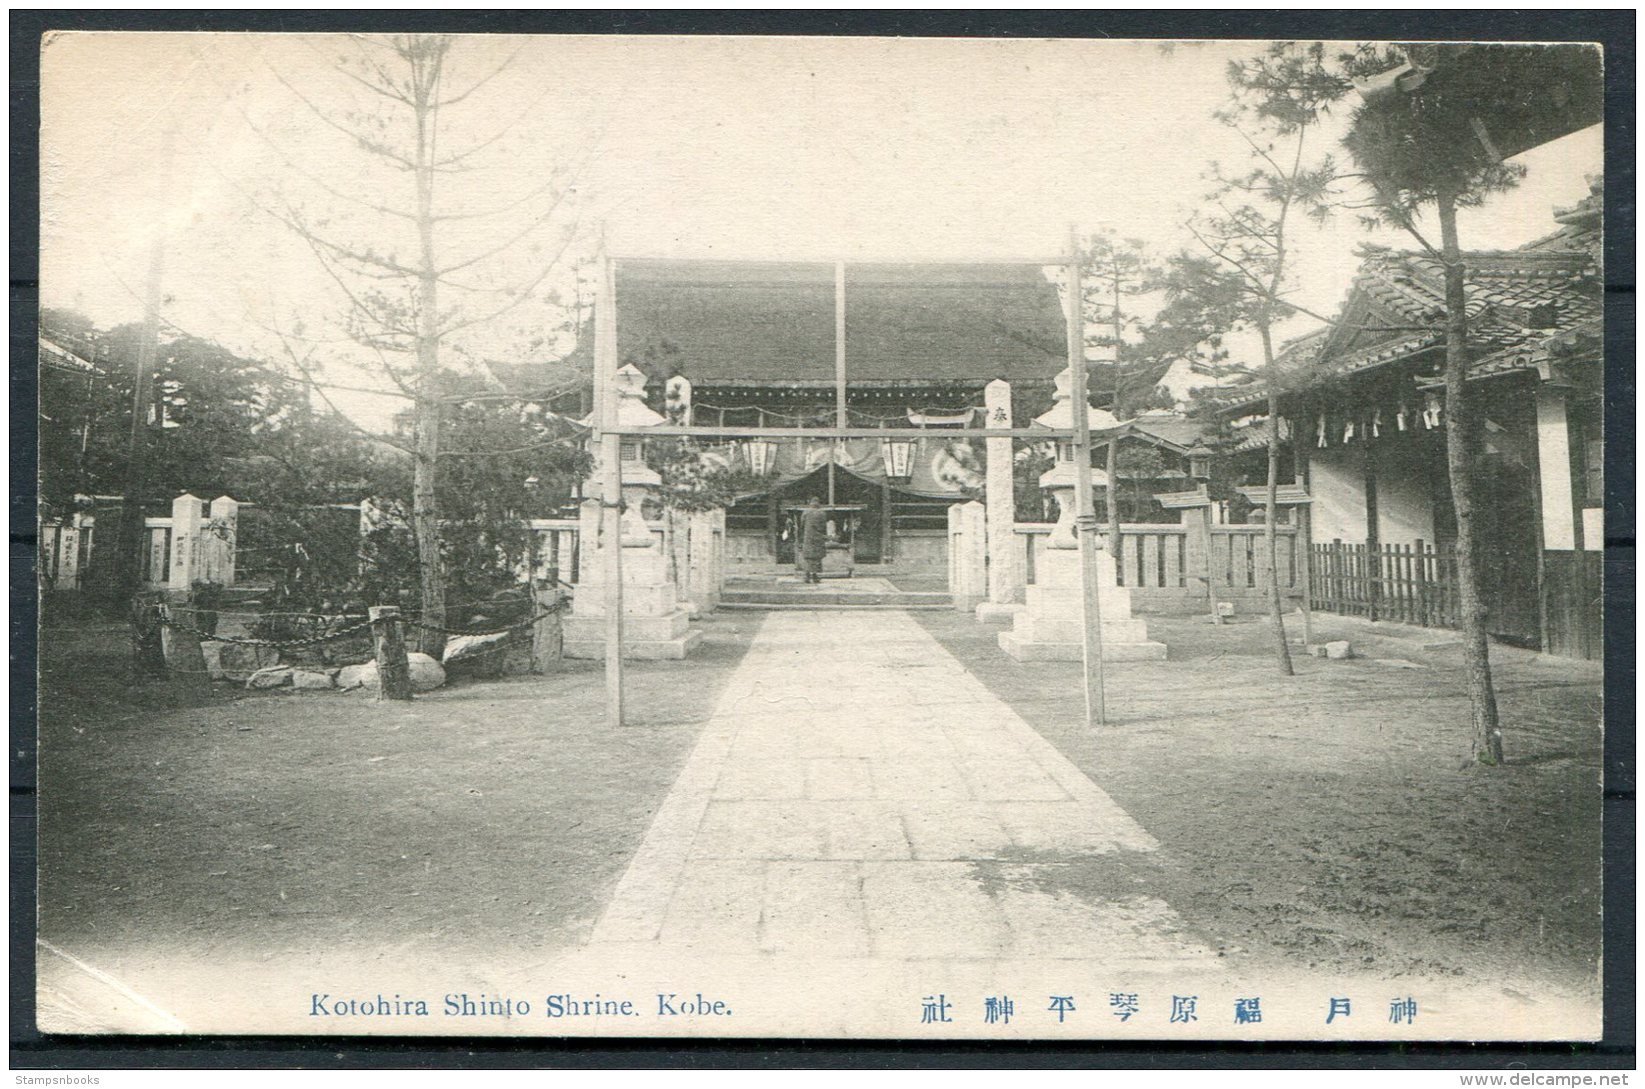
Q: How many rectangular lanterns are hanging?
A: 2